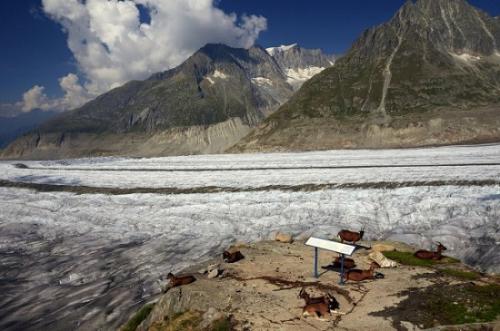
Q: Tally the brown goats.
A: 8